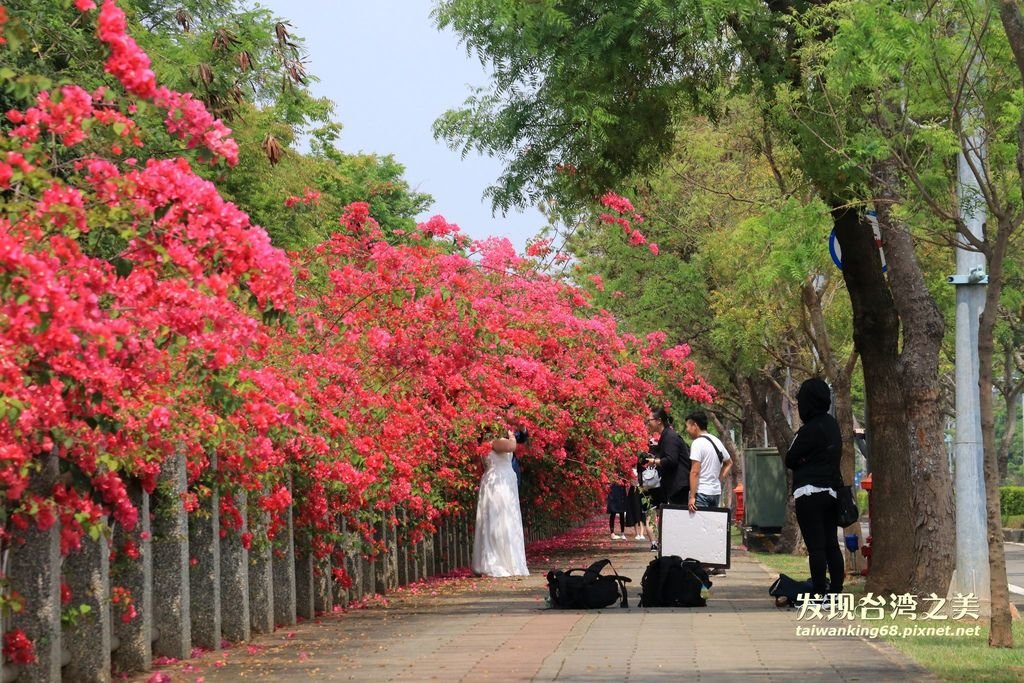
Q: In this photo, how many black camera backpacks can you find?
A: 2